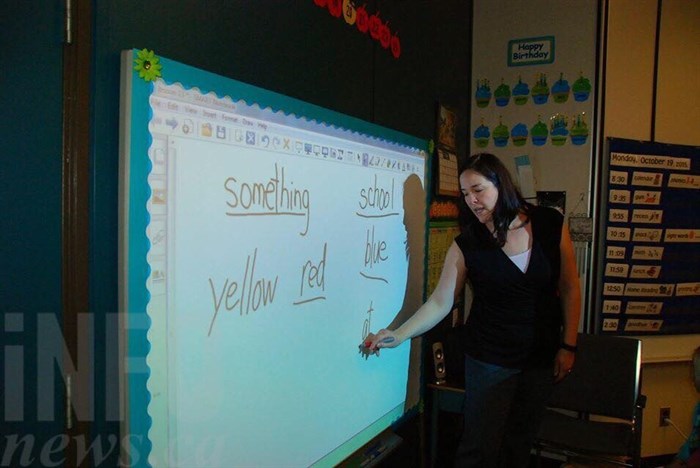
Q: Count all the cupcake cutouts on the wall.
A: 12